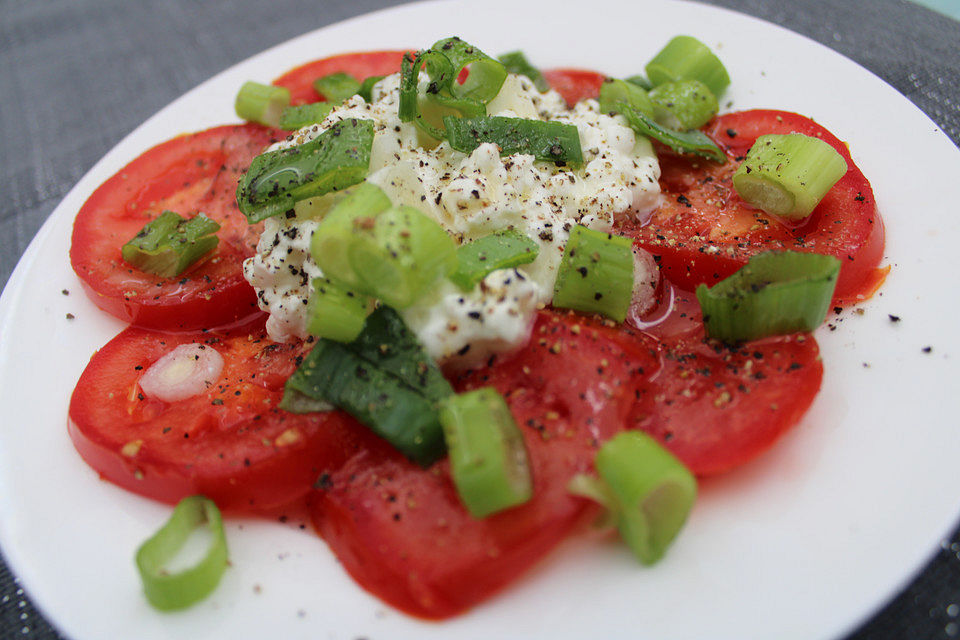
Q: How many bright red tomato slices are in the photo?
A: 7